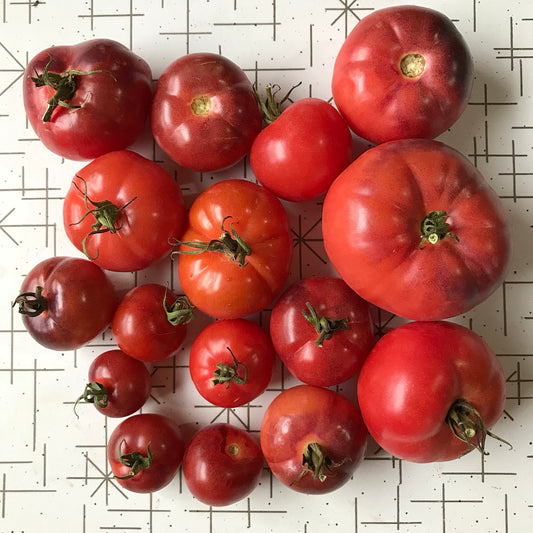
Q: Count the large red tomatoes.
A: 3